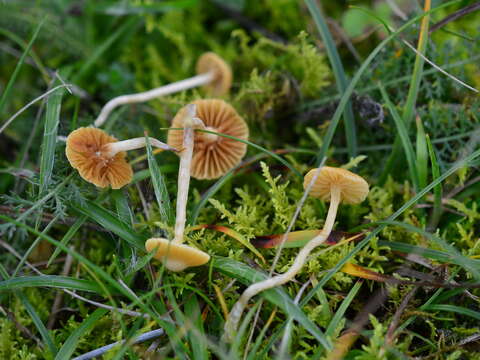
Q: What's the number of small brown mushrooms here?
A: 5